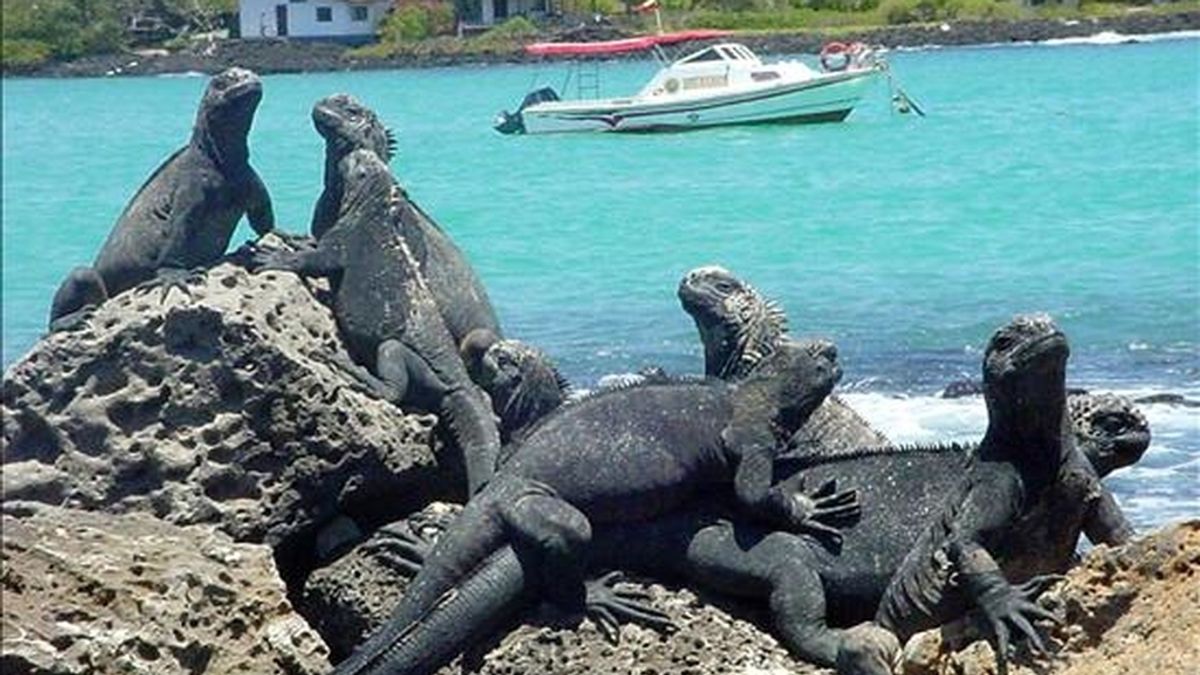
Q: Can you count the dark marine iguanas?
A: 8